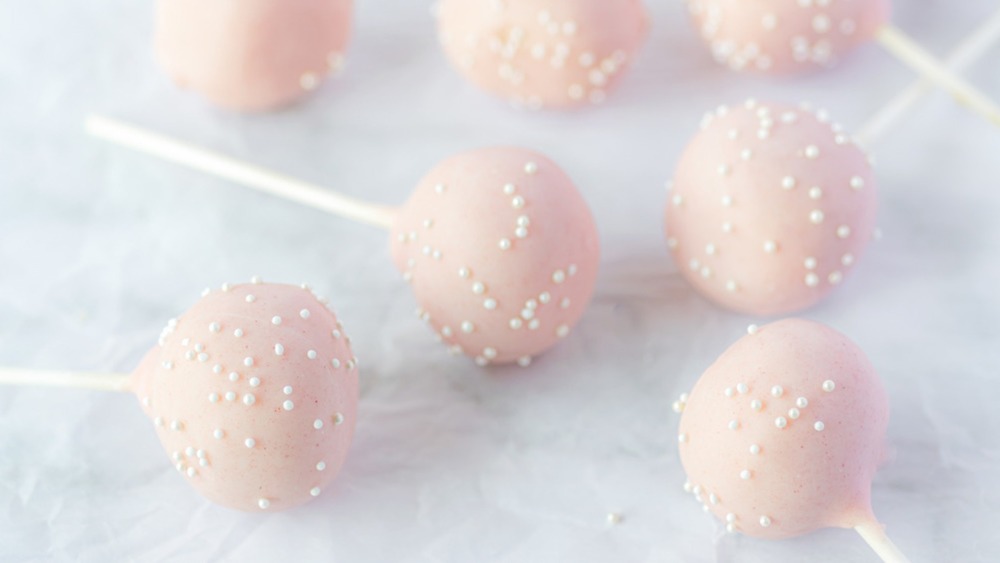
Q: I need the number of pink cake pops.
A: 7